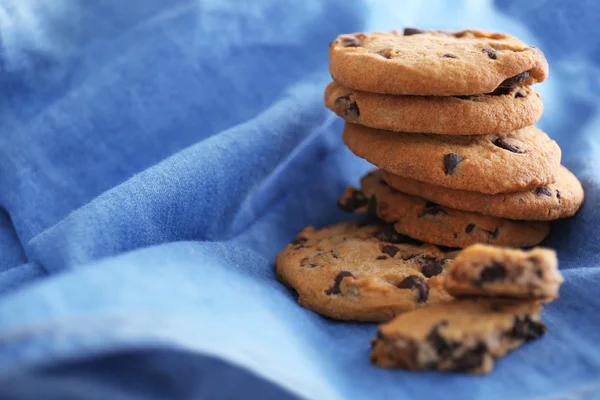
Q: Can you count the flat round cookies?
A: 6